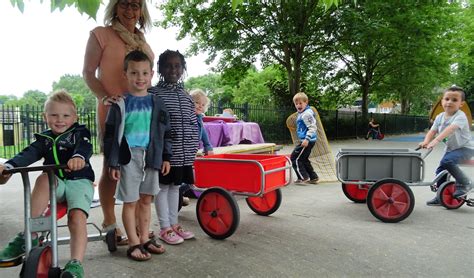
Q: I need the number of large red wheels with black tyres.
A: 4